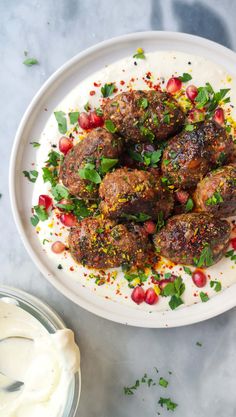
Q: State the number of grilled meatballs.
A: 7